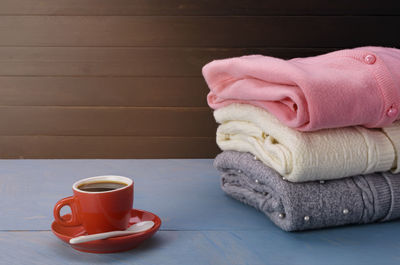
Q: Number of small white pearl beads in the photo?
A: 8